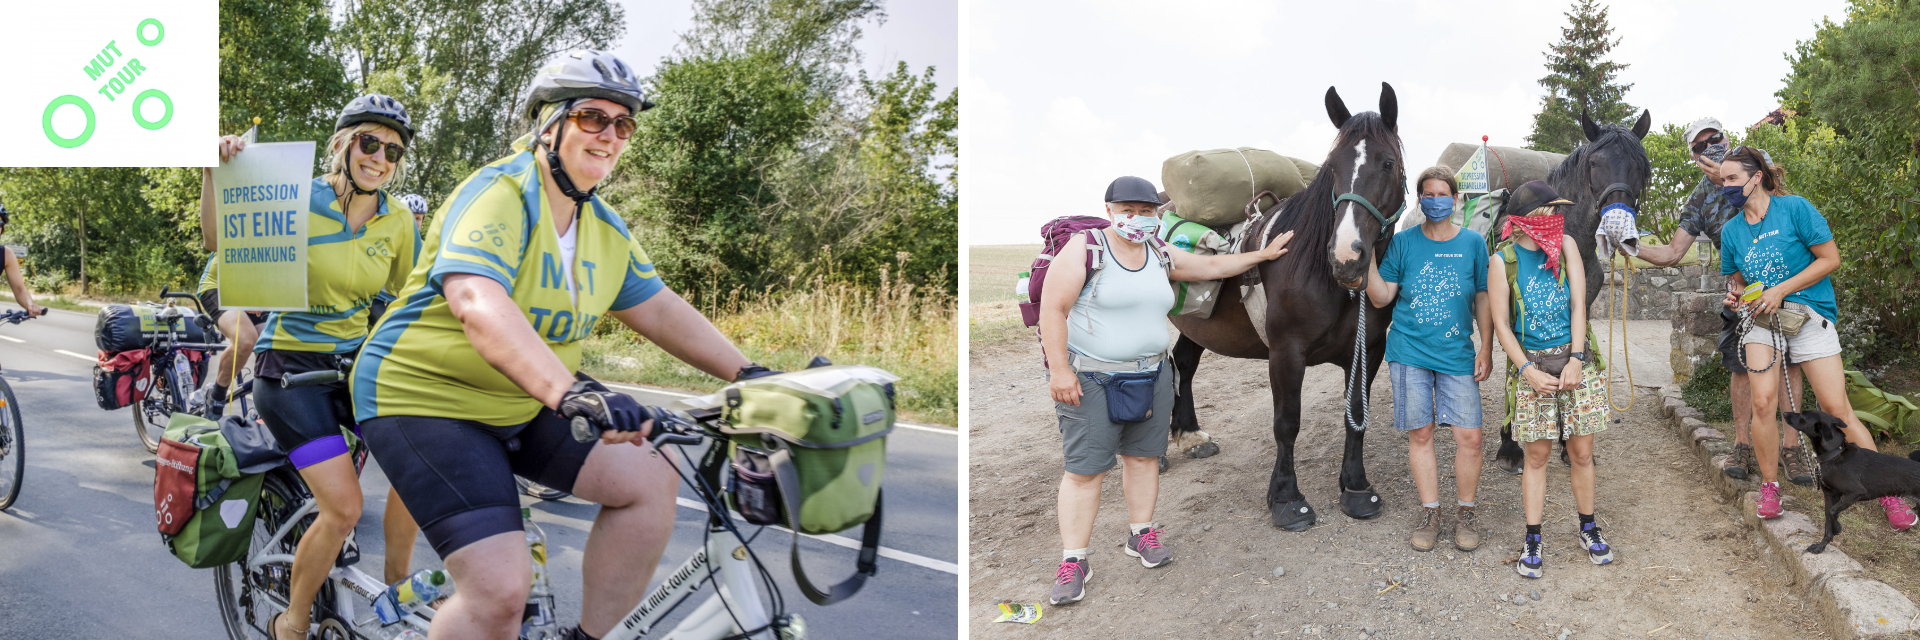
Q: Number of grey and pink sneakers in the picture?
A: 2